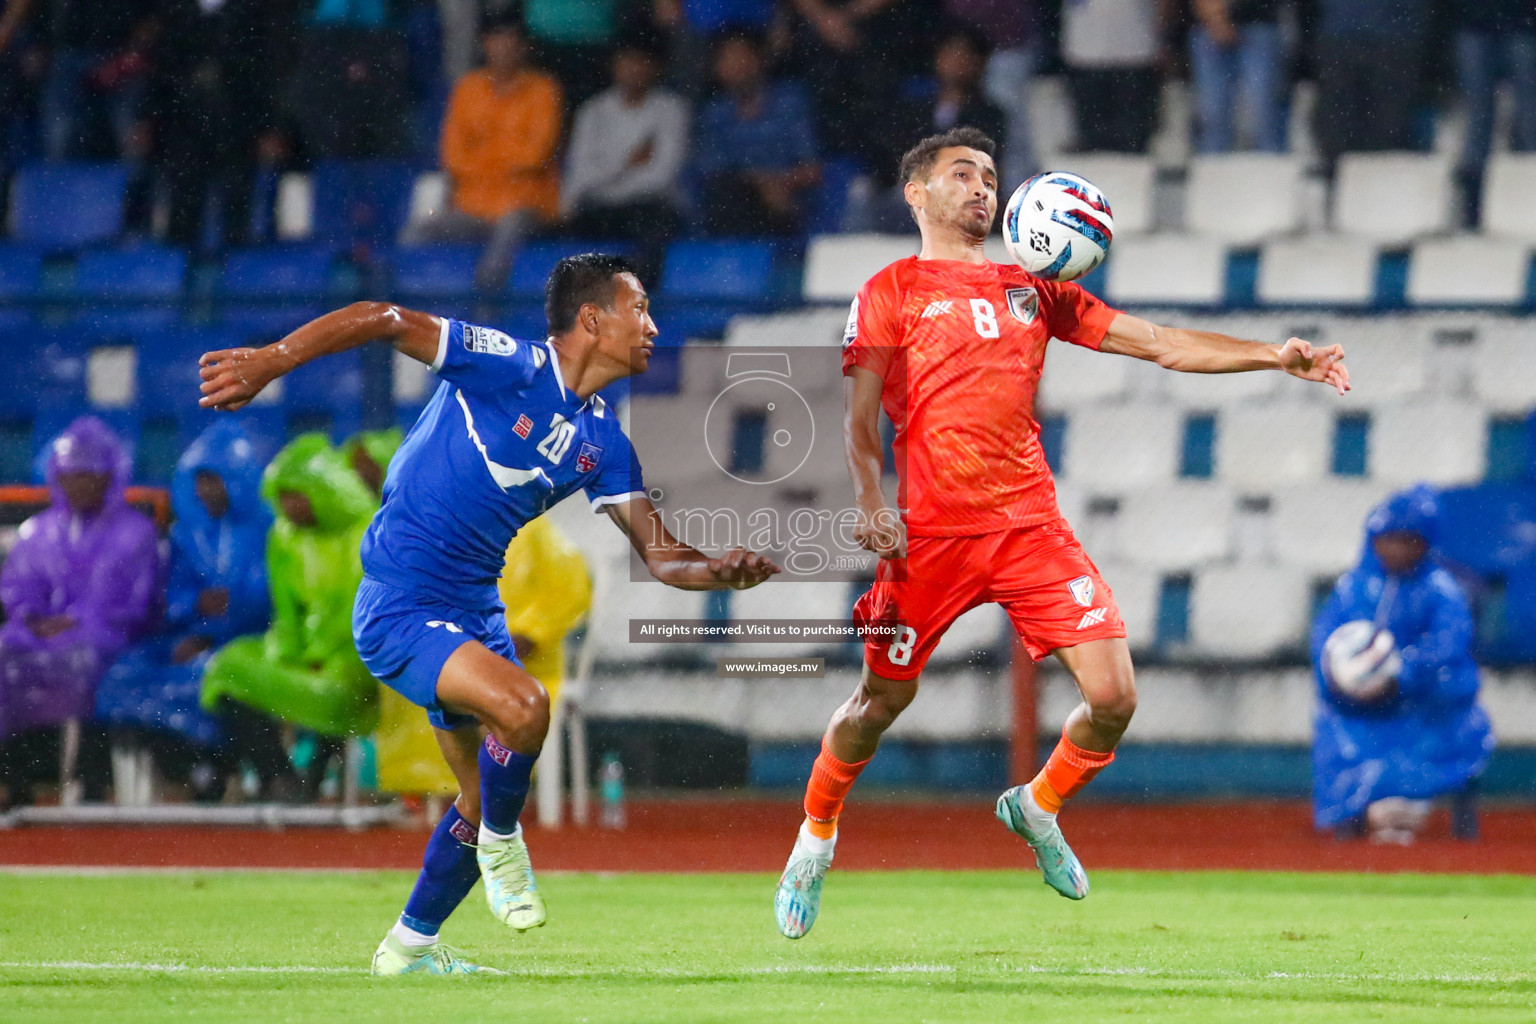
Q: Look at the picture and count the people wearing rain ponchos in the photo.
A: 6